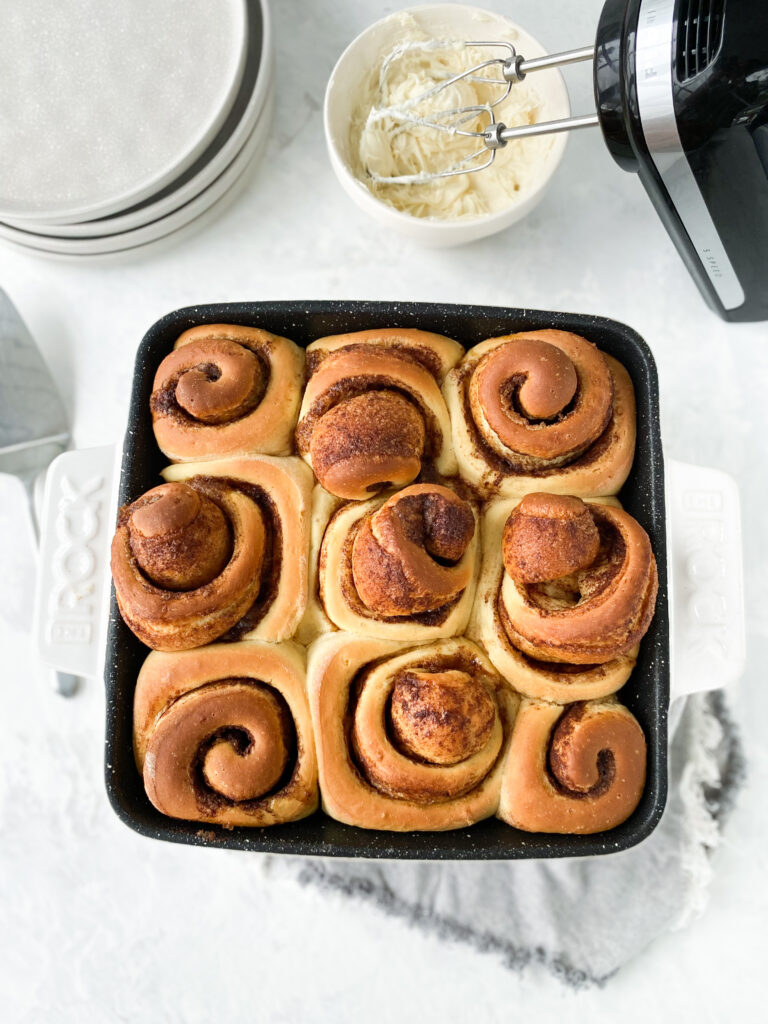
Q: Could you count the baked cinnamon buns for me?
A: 9